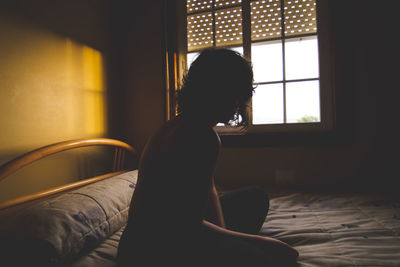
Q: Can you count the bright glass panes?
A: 4